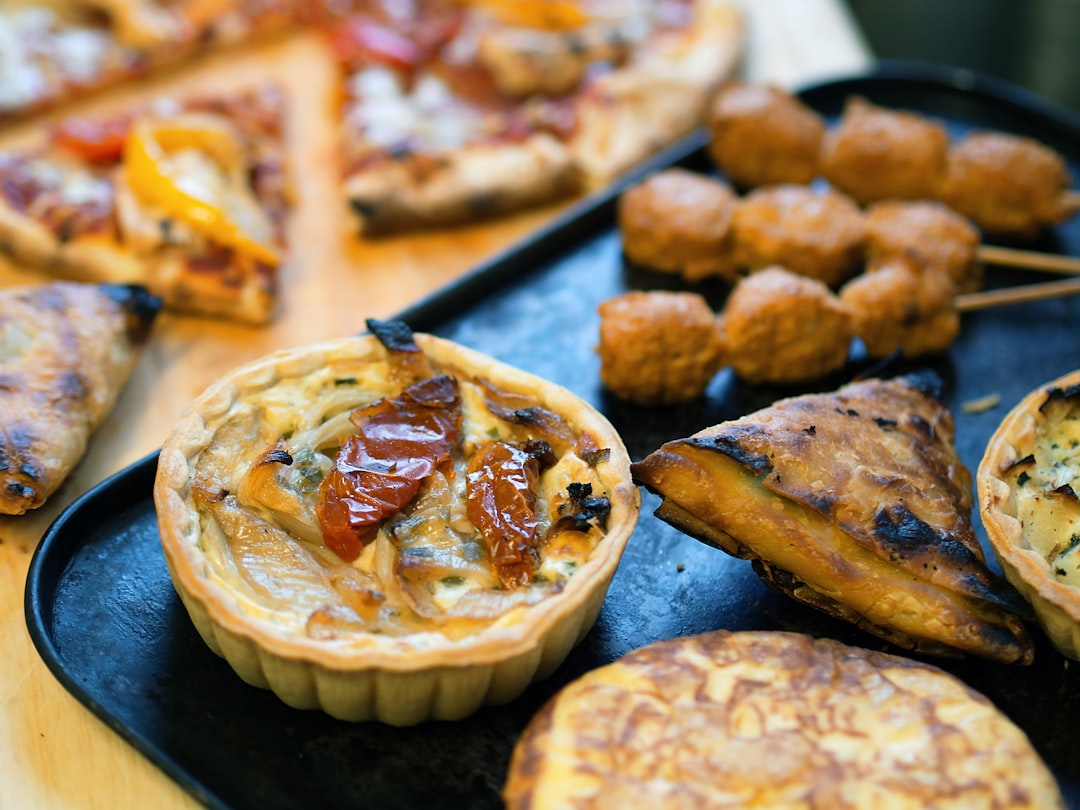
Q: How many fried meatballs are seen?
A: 9